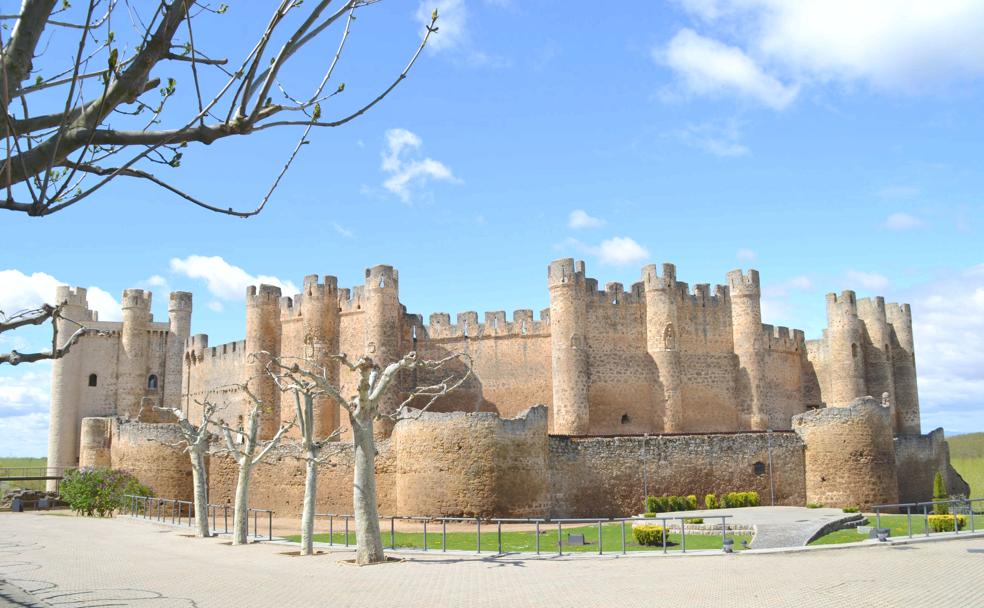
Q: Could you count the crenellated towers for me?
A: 12